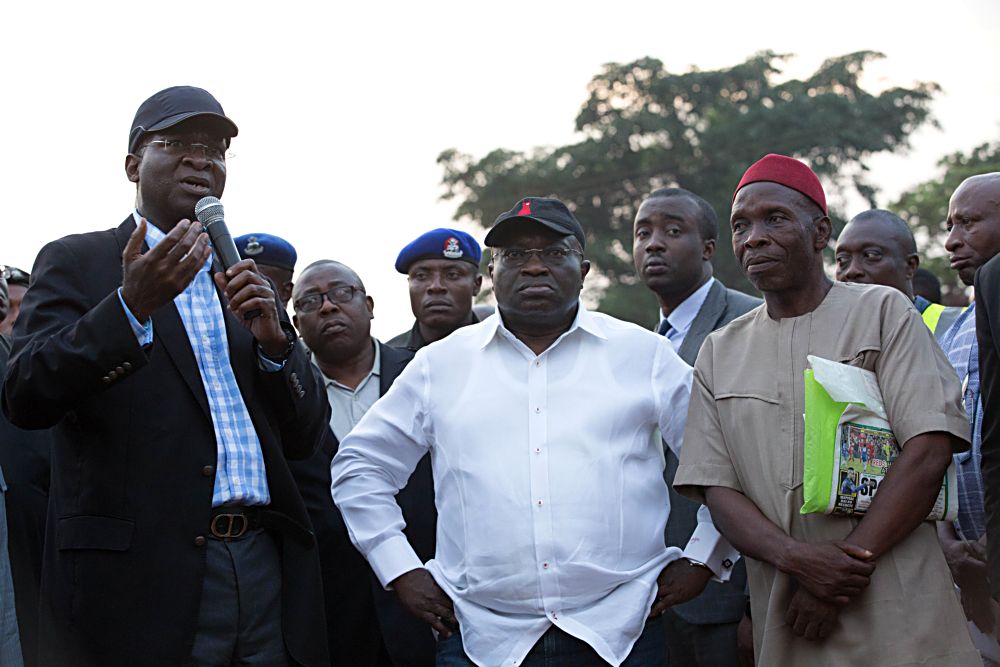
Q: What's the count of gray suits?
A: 1